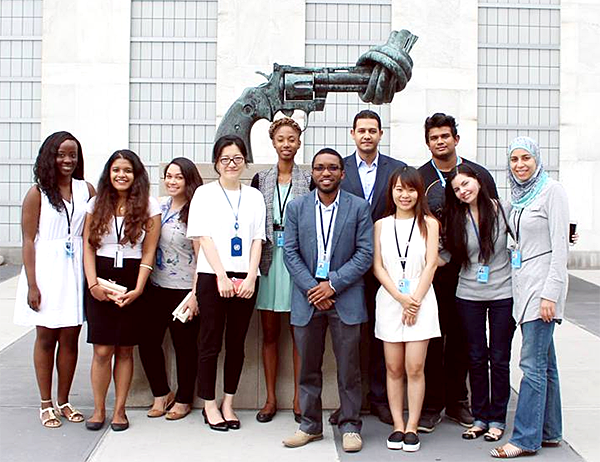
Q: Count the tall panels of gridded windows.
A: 4